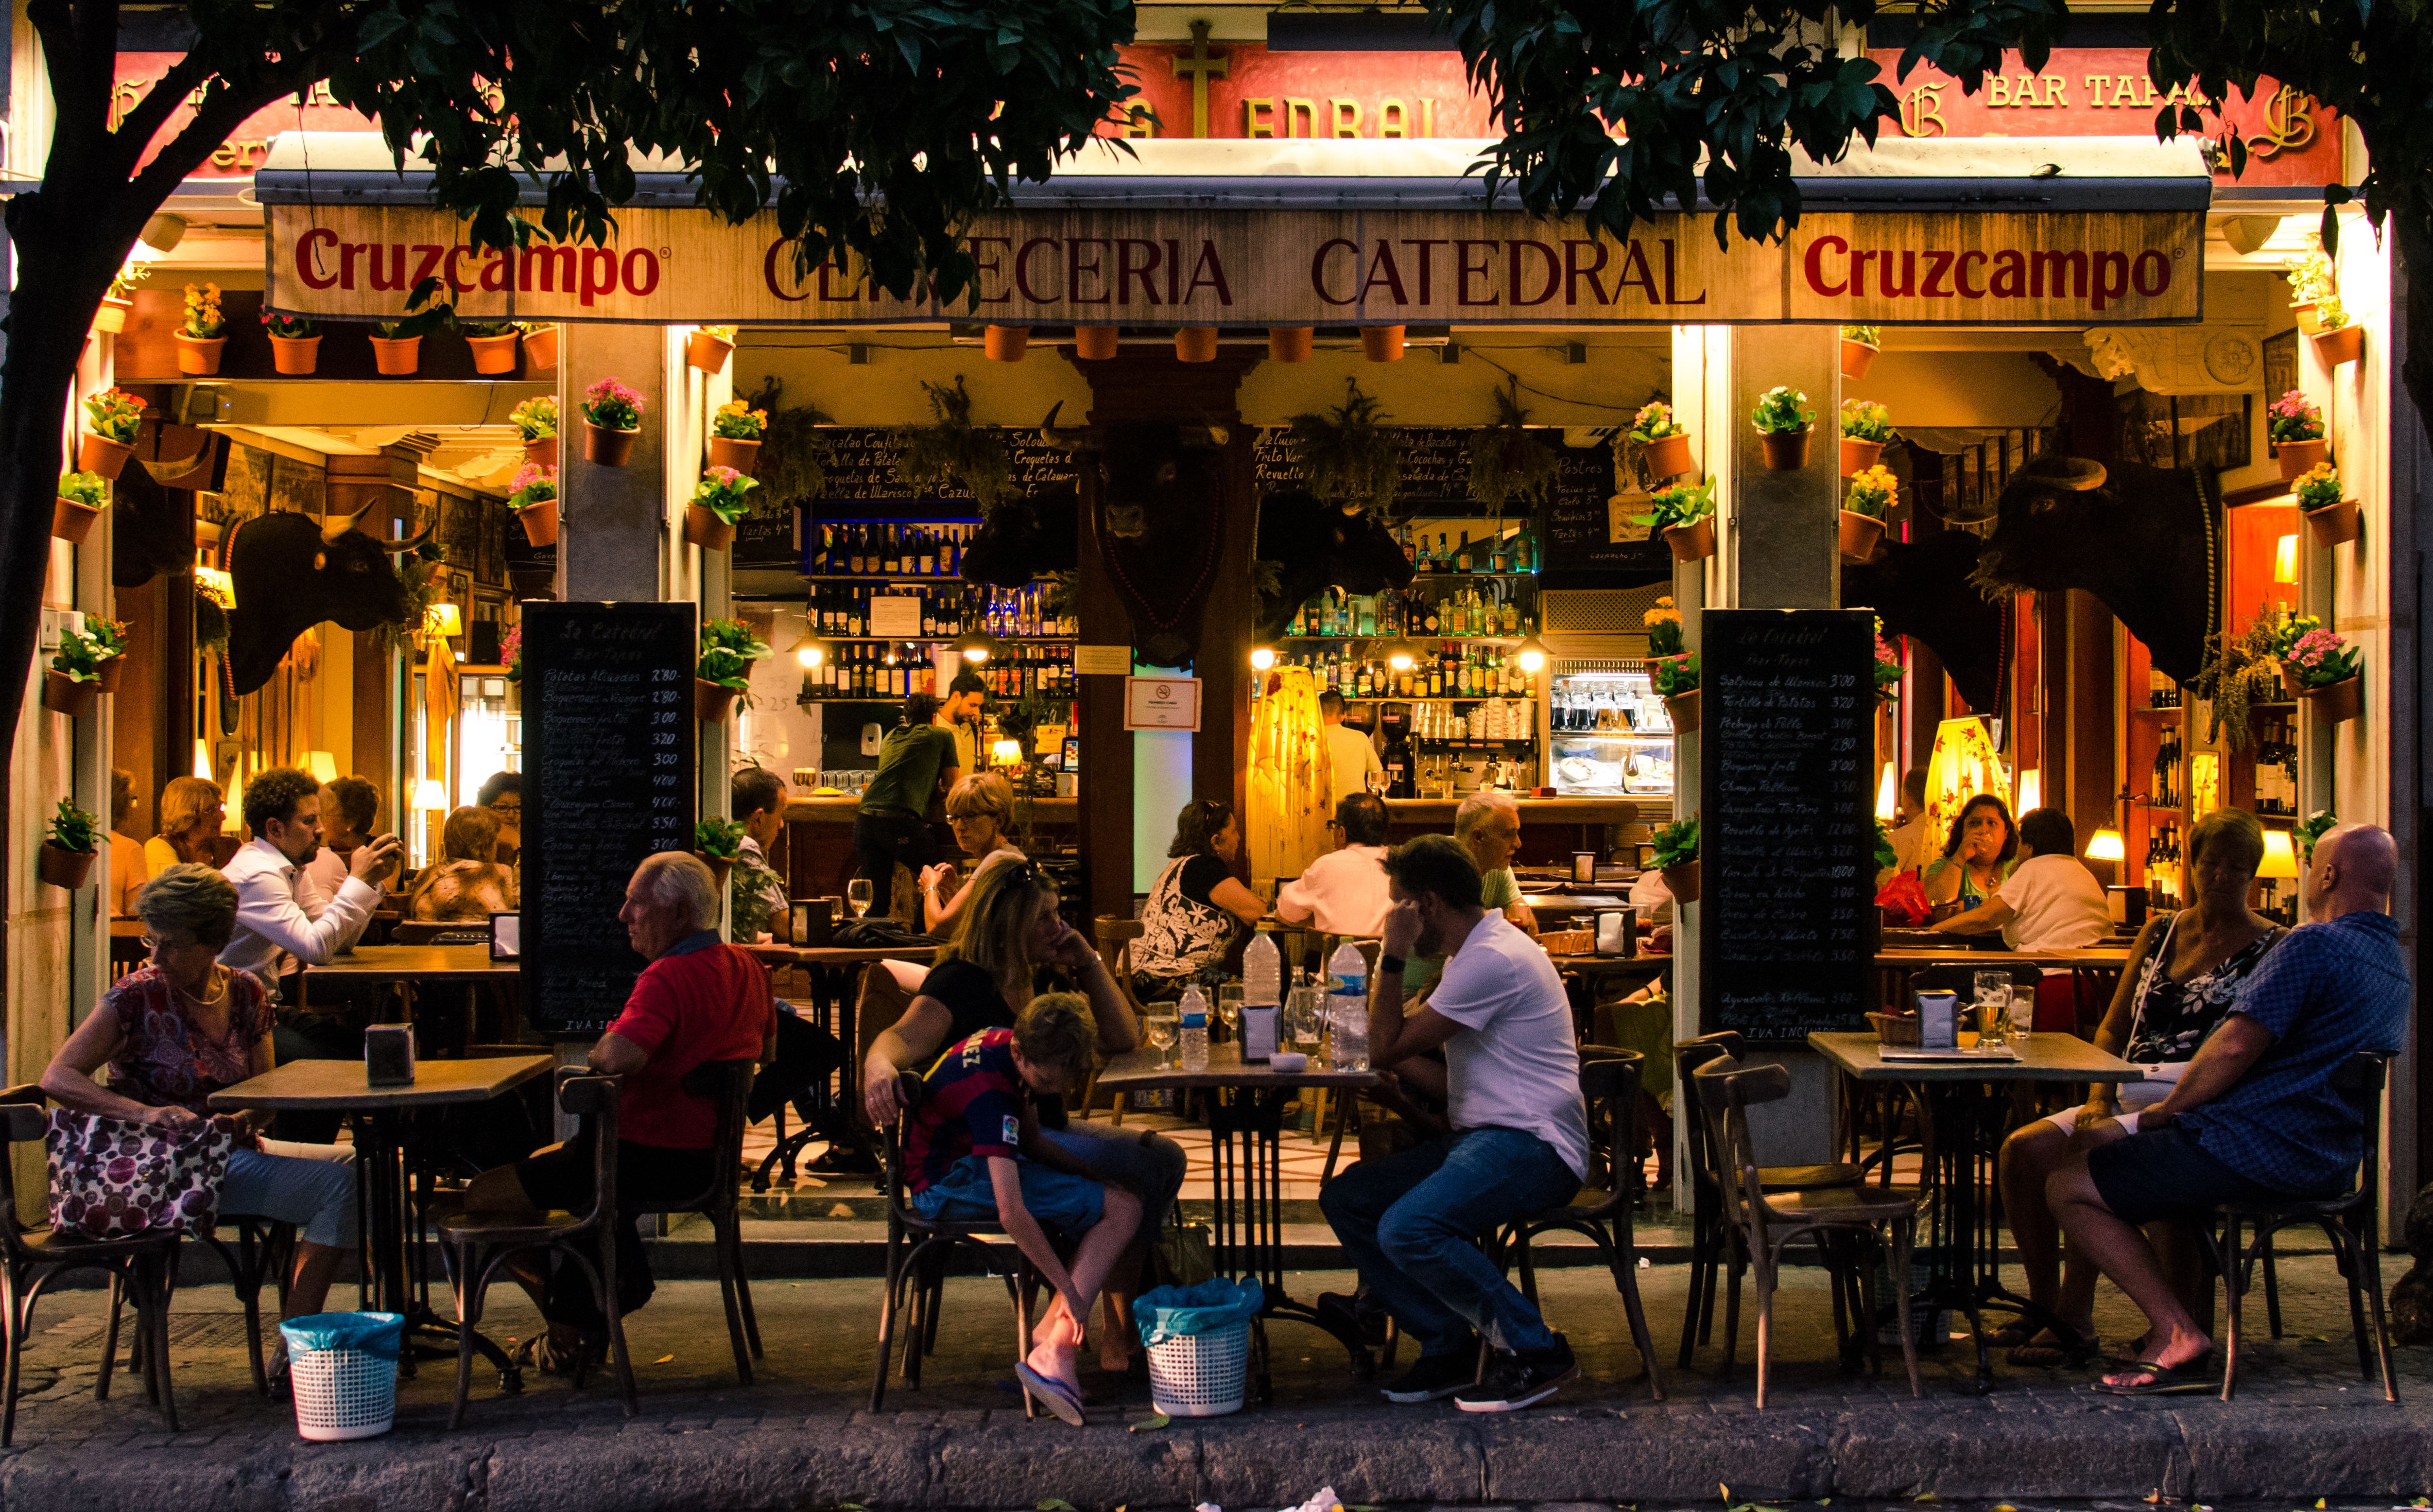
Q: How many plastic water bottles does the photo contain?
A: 3